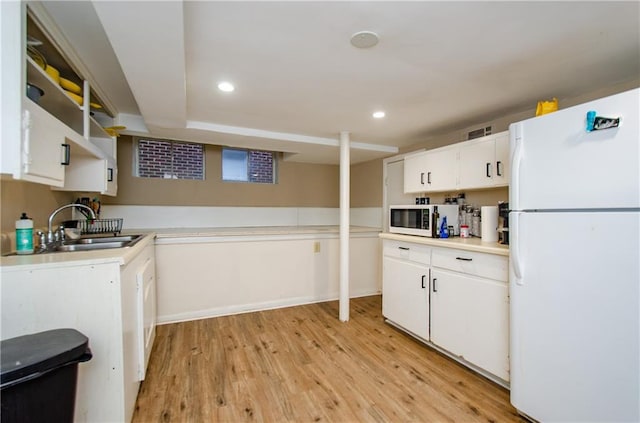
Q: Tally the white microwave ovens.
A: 1